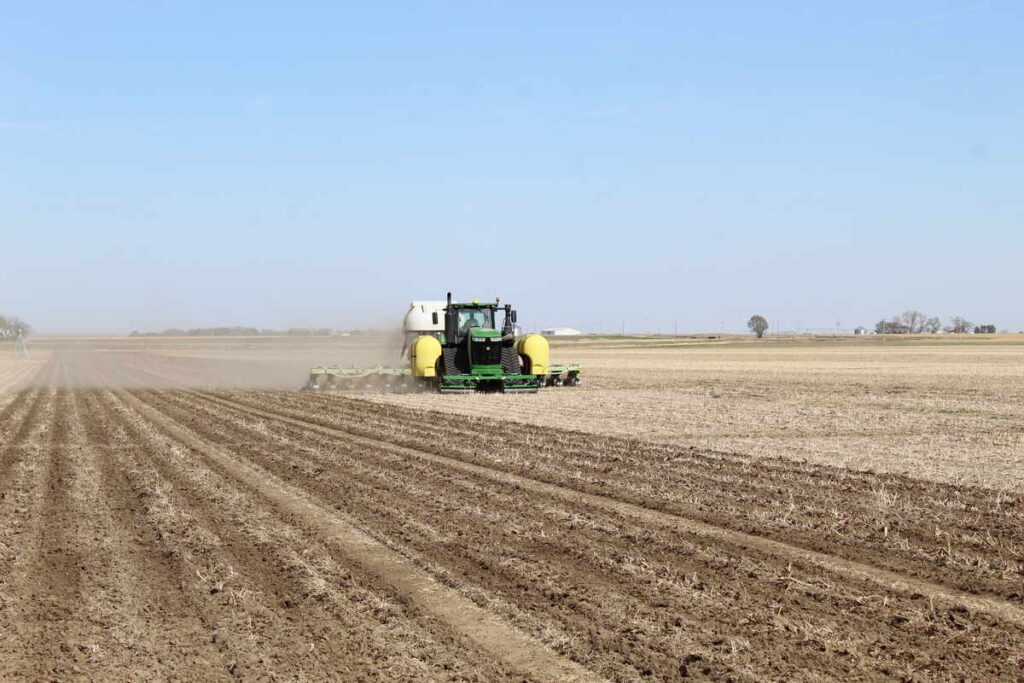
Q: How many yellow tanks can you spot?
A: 2